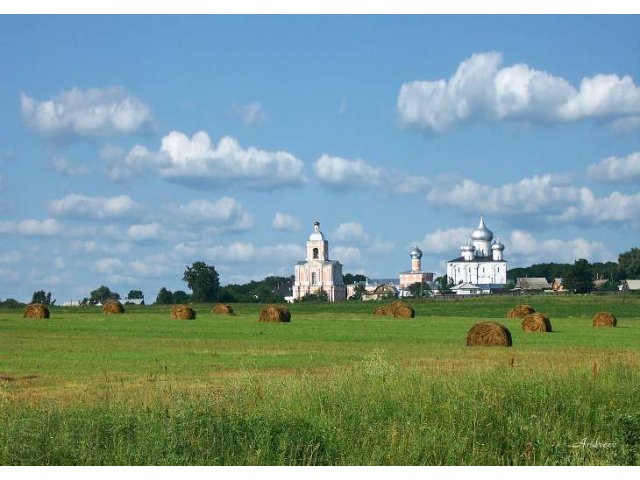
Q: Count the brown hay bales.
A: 11